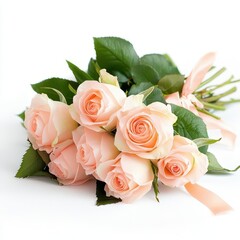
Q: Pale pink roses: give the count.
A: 7